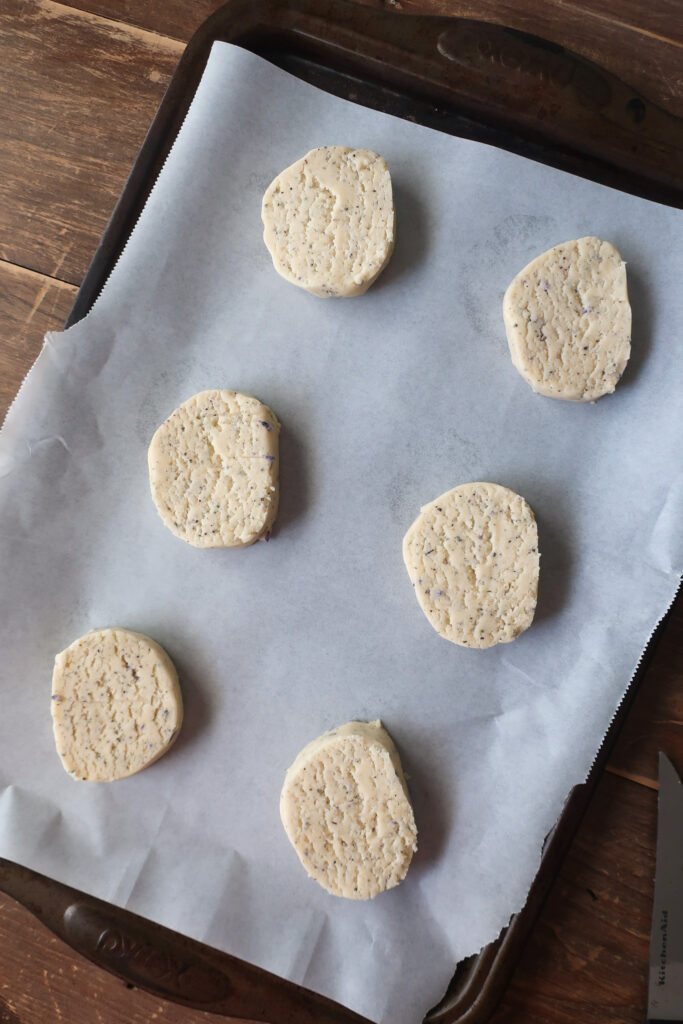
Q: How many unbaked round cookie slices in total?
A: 6